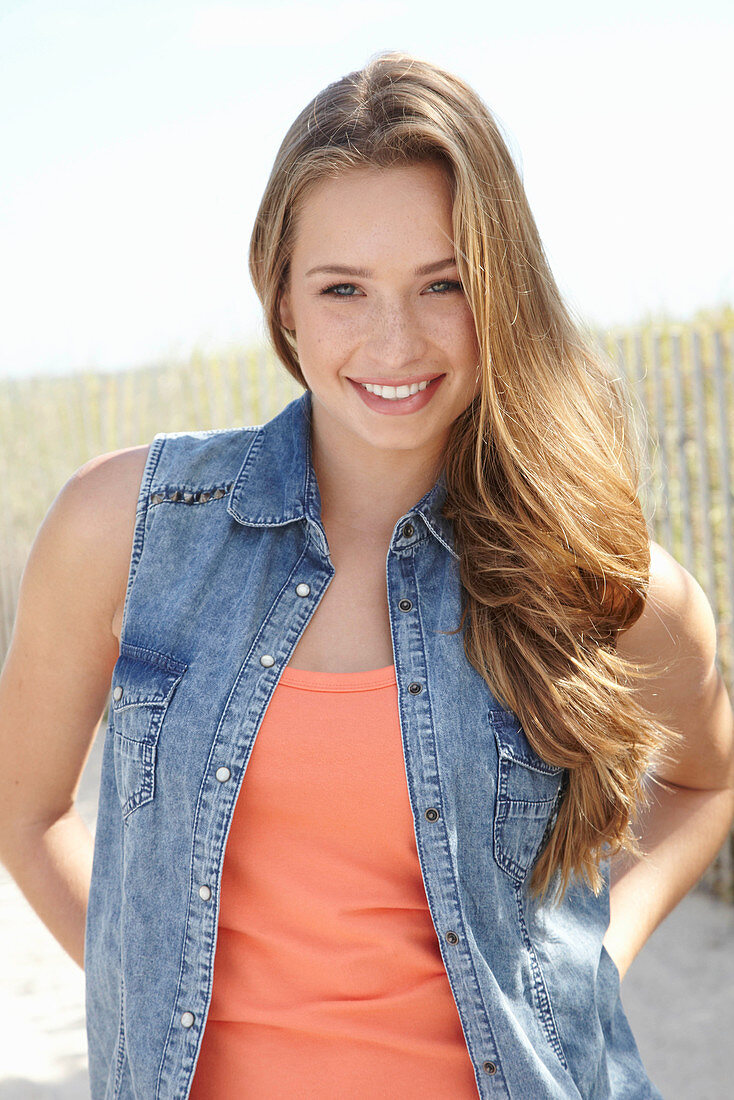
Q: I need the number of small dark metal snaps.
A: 6